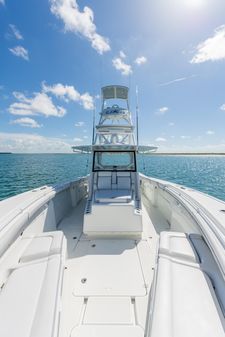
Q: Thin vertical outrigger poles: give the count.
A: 2